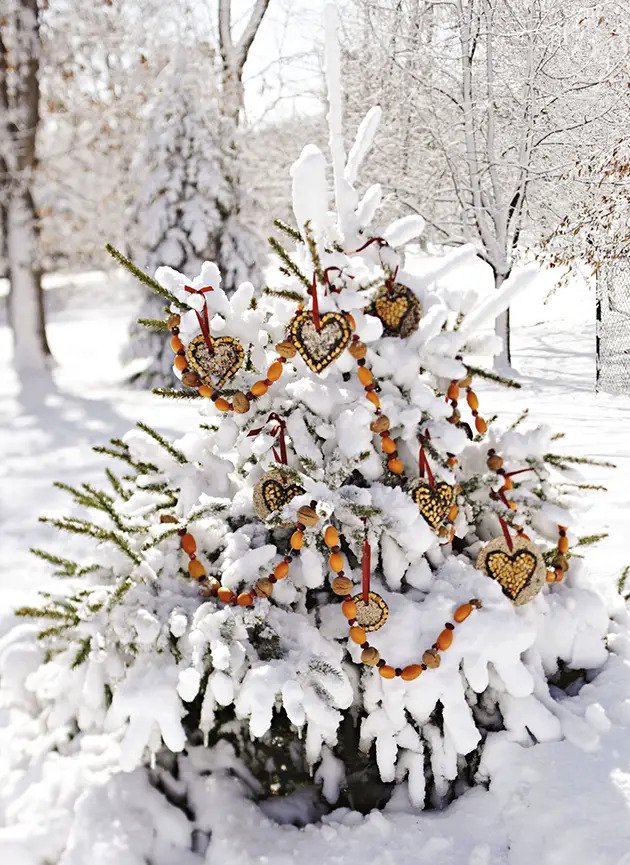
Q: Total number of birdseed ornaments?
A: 7